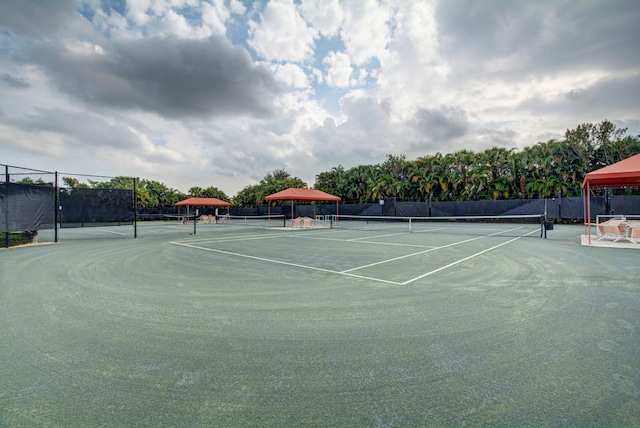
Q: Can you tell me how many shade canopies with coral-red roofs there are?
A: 3